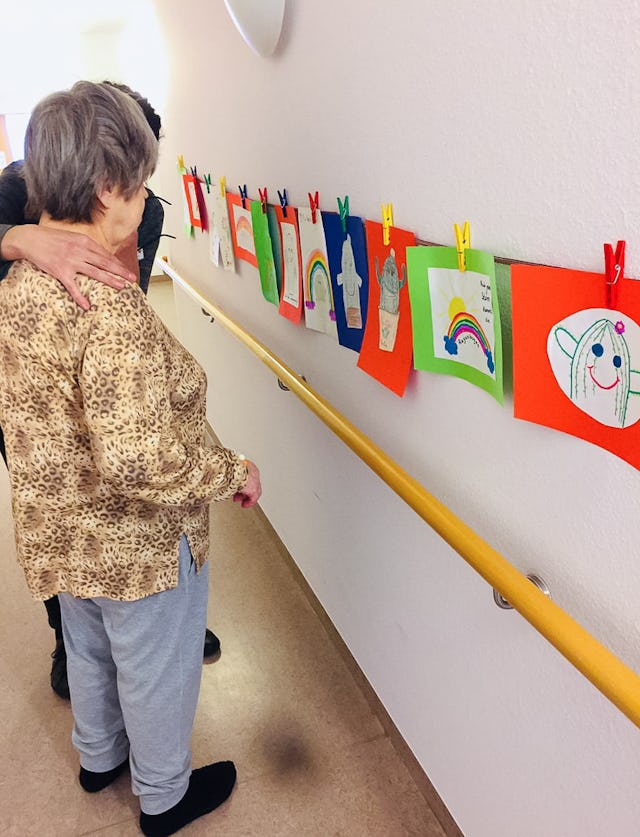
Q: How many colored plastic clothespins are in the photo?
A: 12